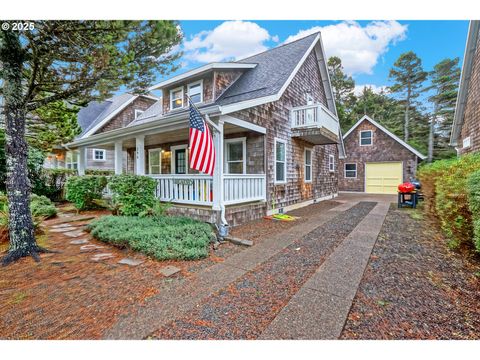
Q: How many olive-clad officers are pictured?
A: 0